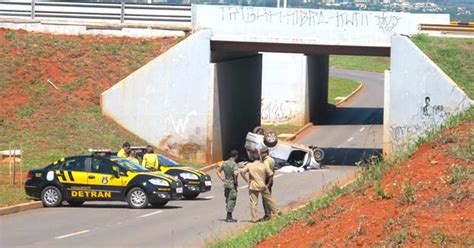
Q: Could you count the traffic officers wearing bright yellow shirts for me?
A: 3